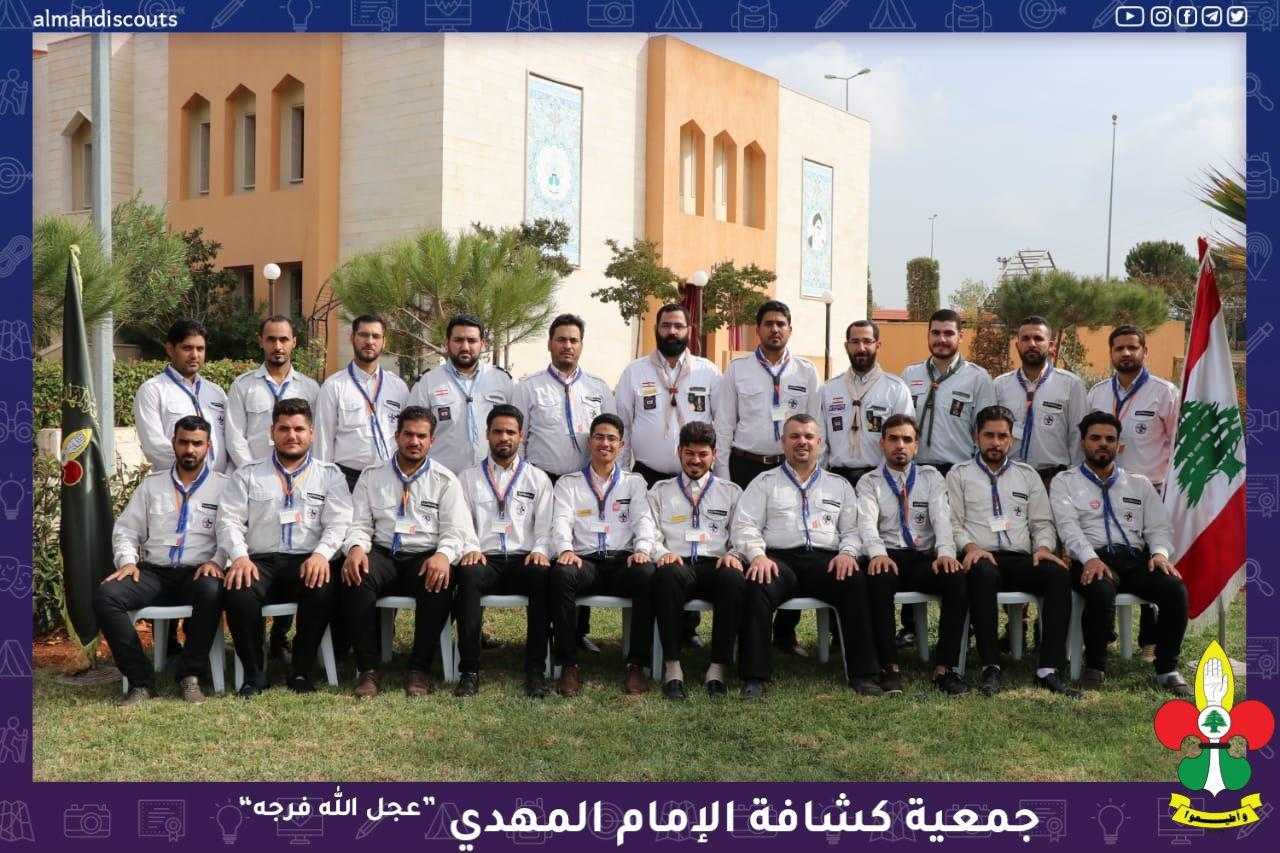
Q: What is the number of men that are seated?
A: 10